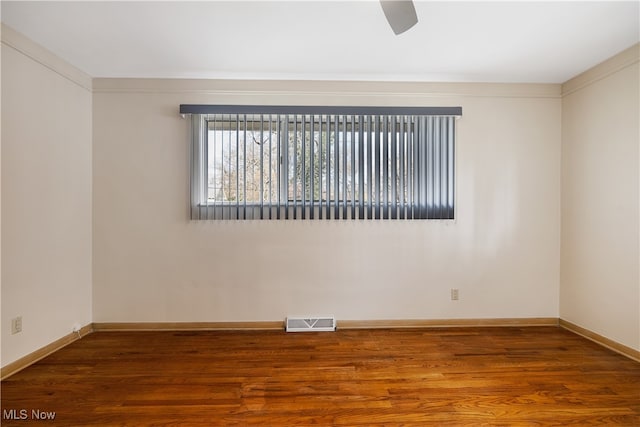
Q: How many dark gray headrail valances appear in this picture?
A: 1